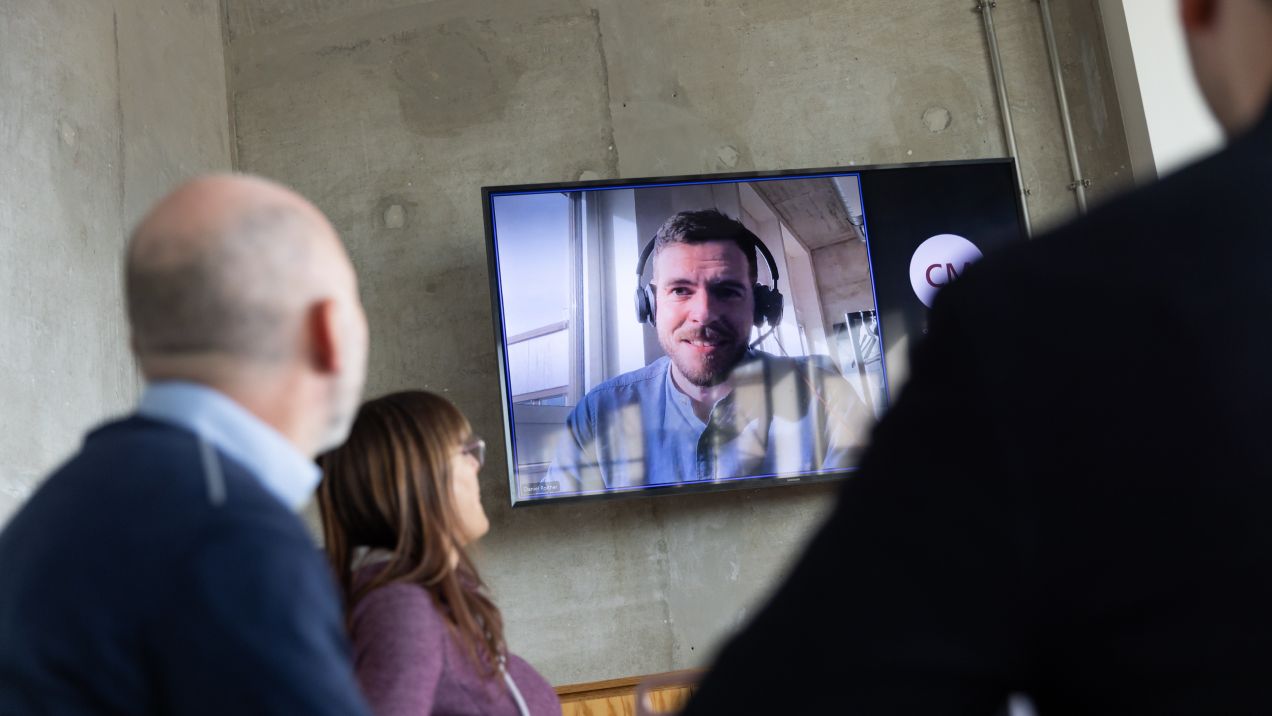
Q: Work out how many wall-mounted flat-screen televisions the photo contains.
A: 1